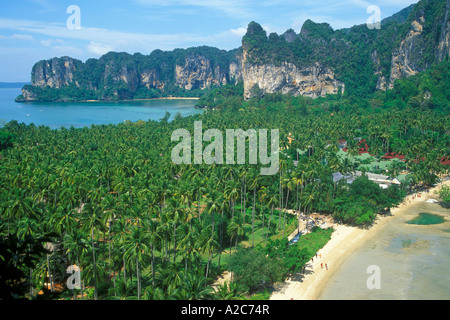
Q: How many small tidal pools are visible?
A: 1